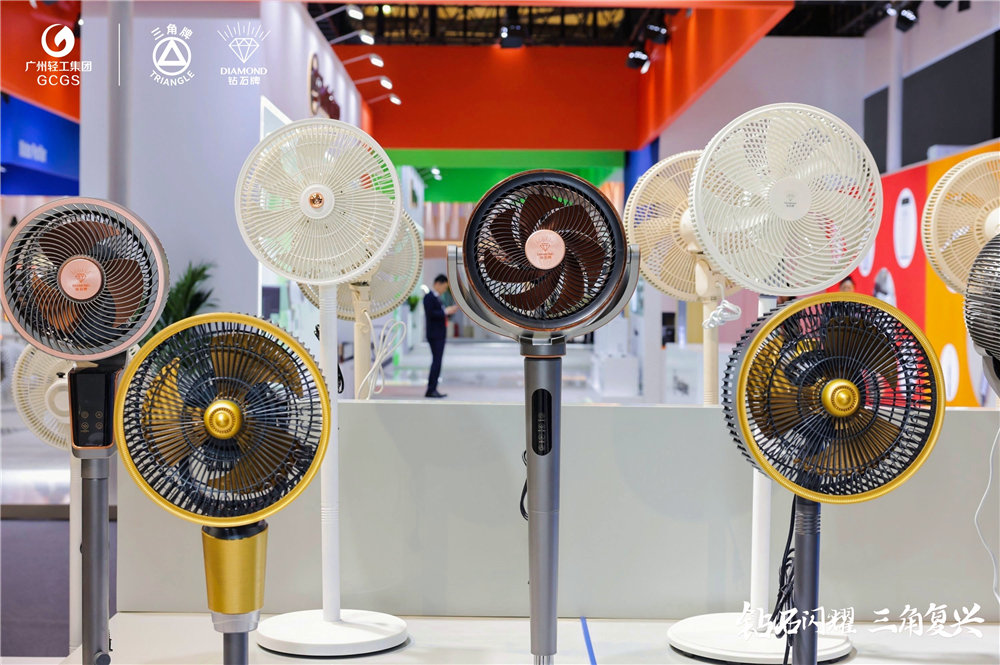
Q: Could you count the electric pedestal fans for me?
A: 11